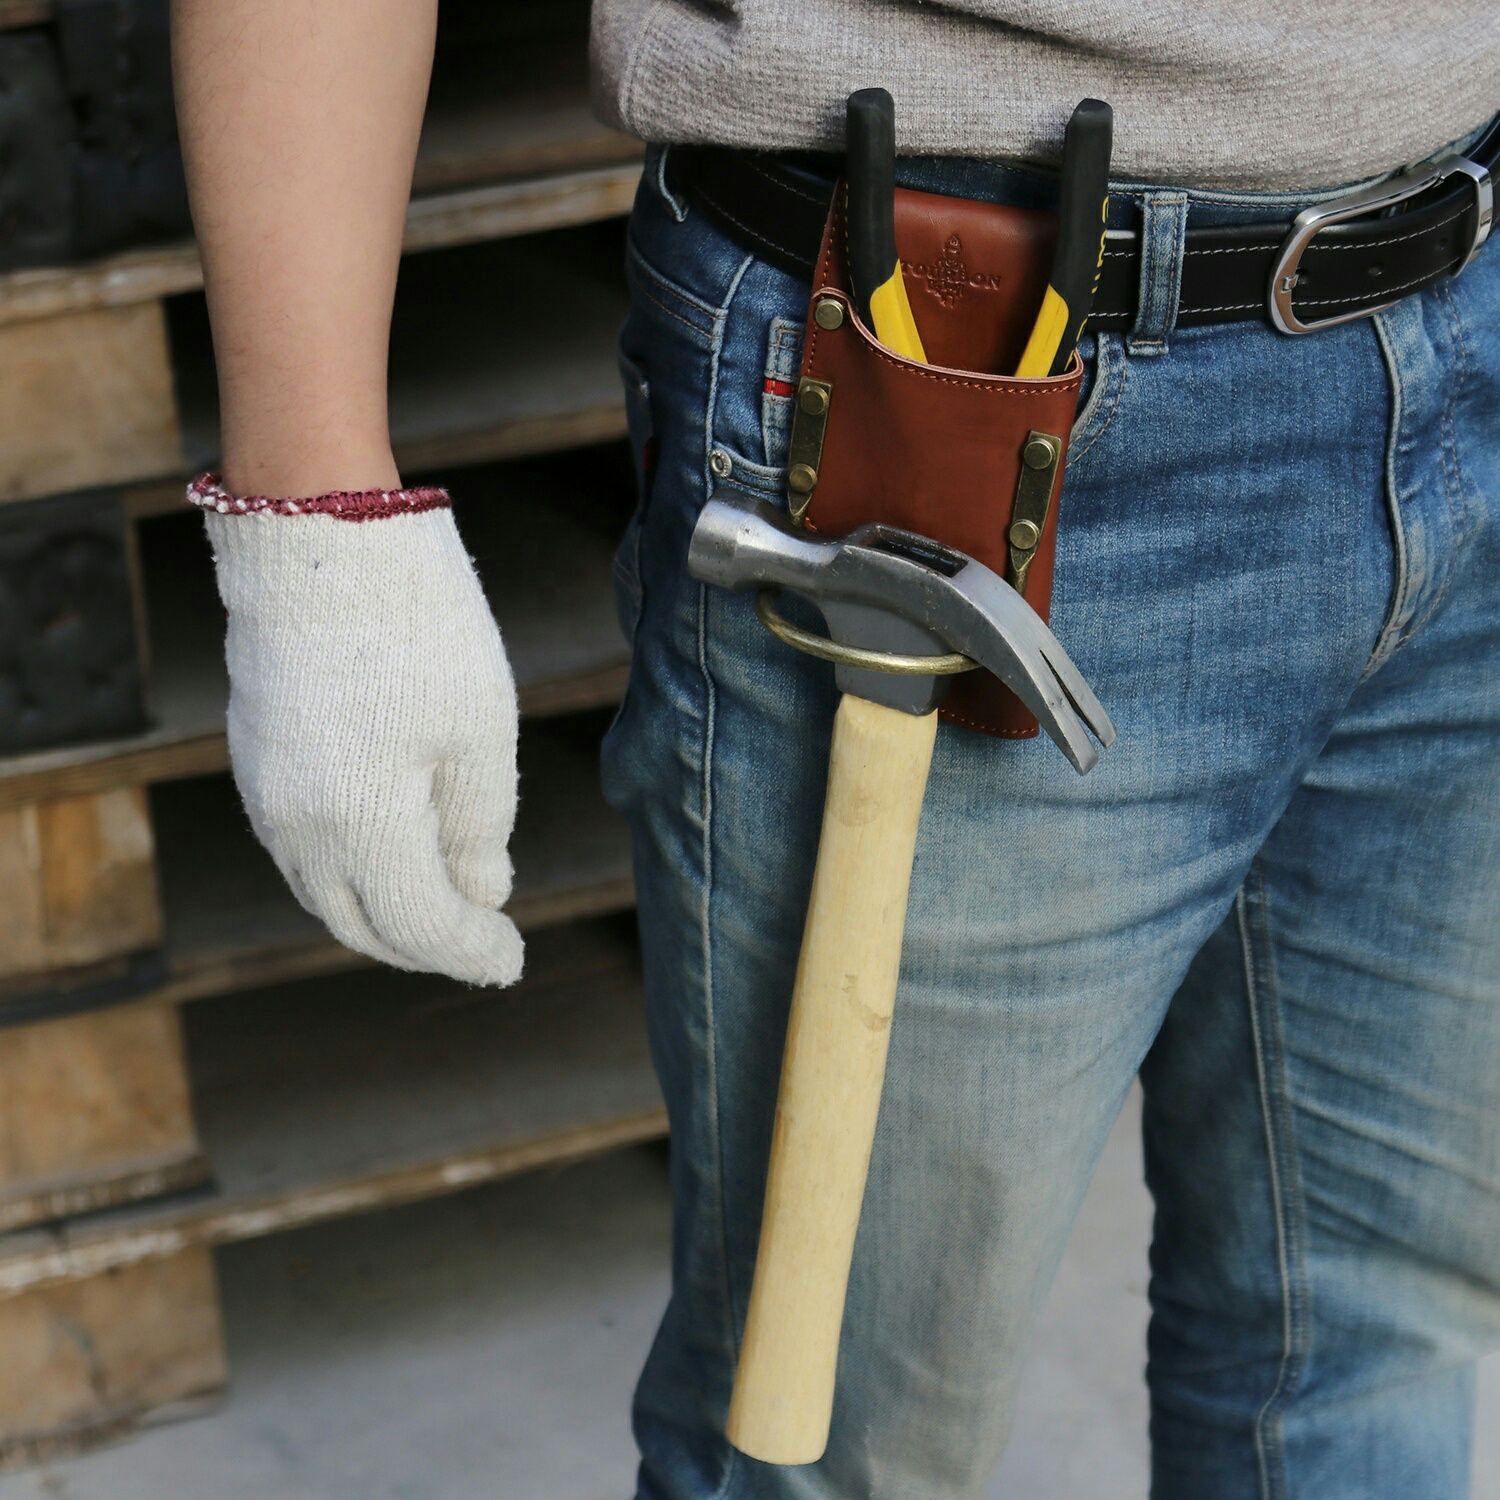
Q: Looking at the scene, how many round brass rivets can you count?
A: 5